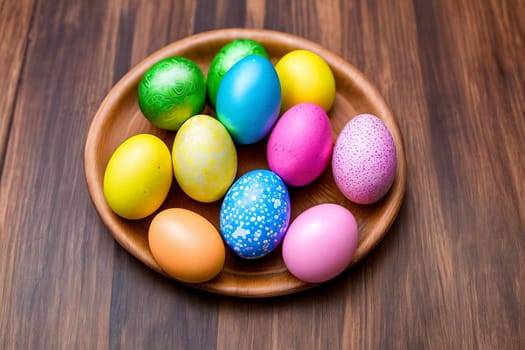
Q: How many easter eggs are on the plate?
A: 11